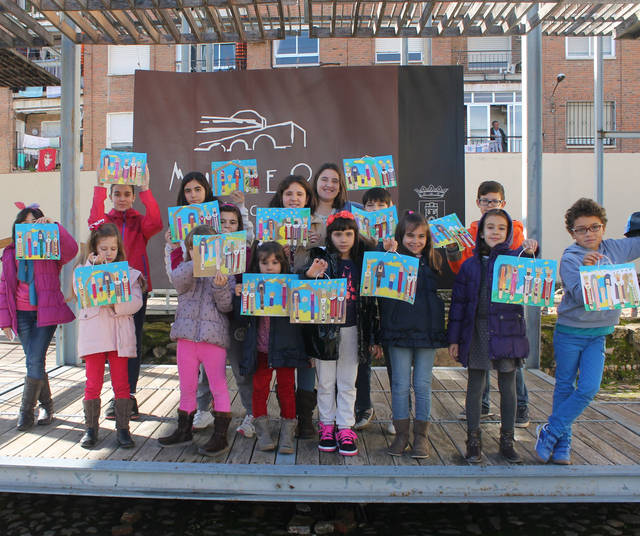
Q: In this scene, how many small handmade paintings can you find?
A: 15